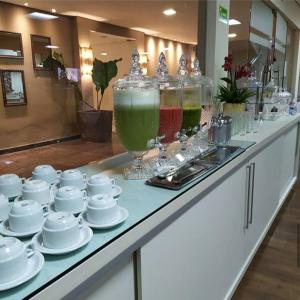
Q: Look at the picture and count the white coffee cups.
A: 11